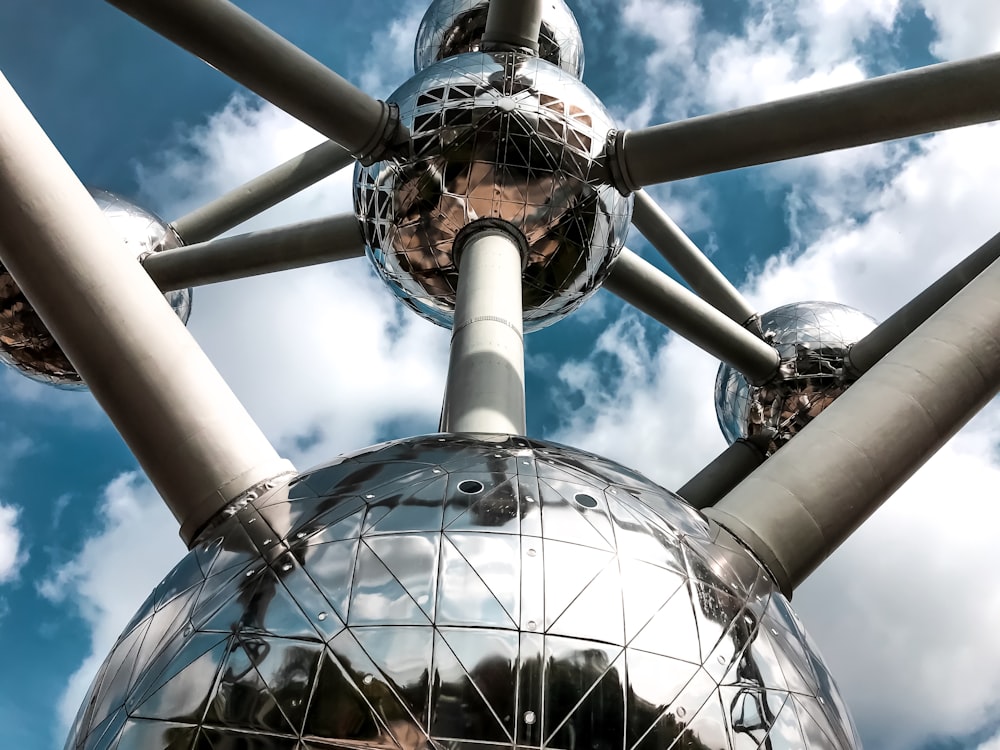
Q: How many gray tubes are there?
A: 12